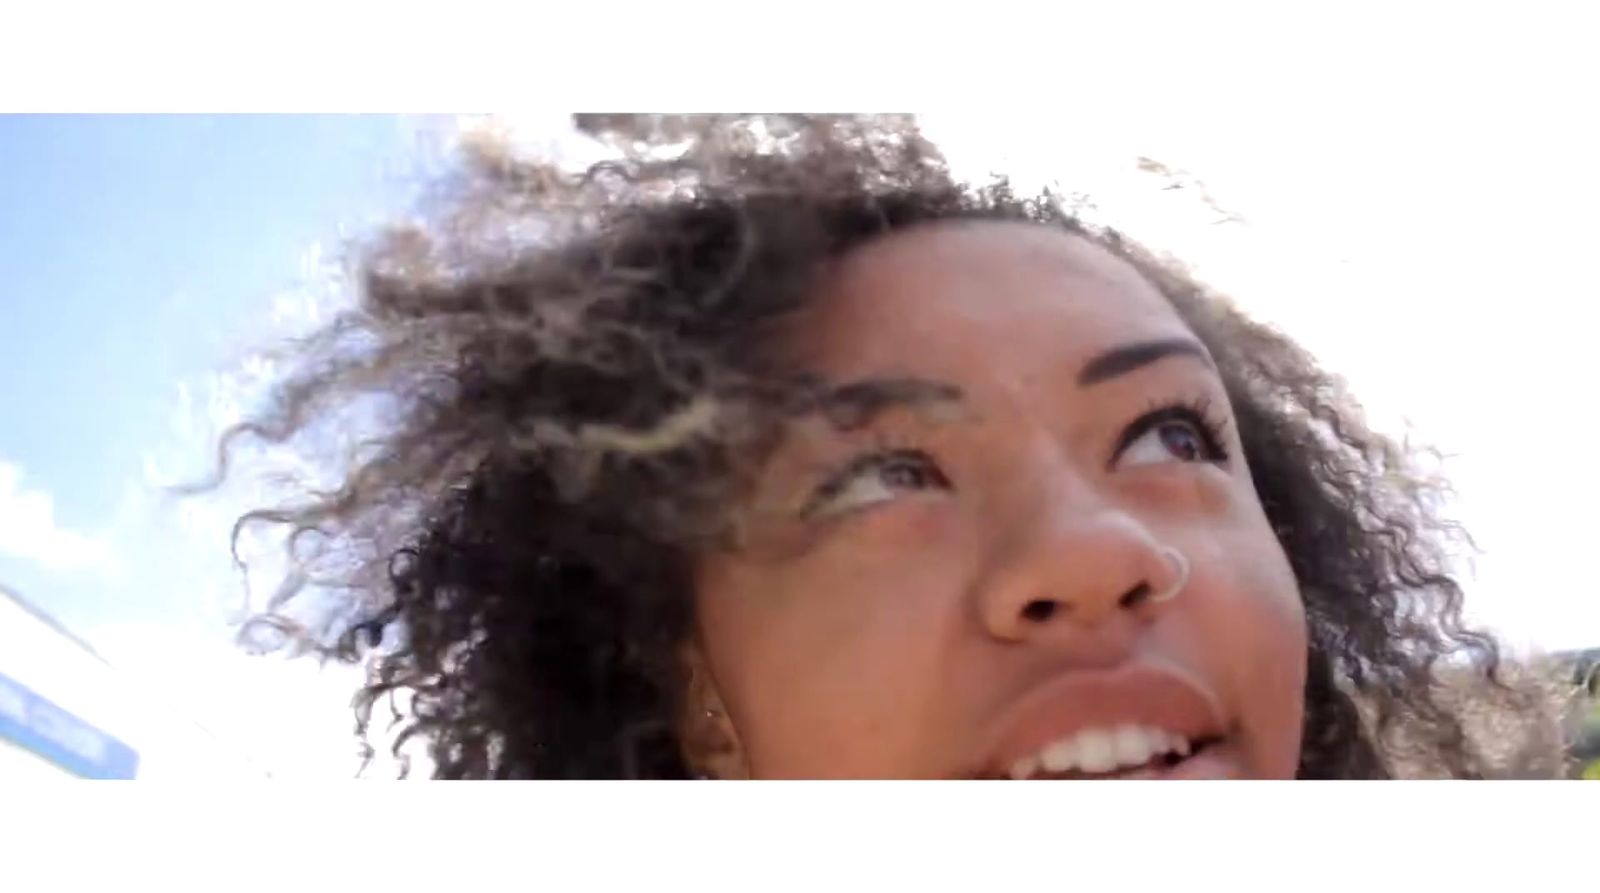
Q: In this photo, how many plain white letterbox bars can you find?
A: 2